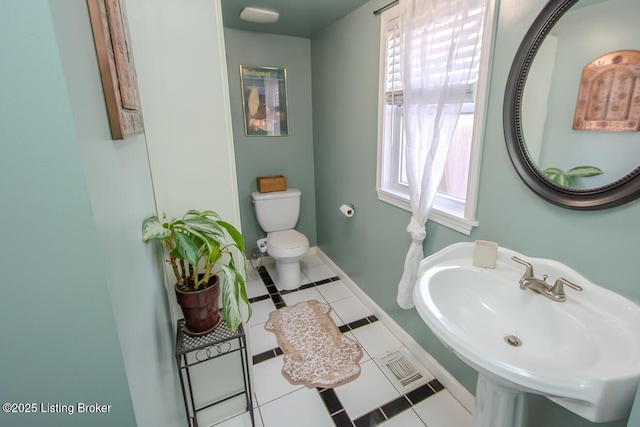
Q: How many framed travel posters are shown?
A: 1